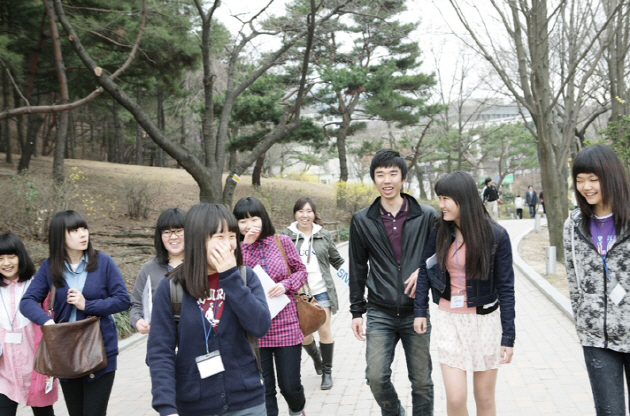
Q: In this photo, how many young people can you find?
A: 9